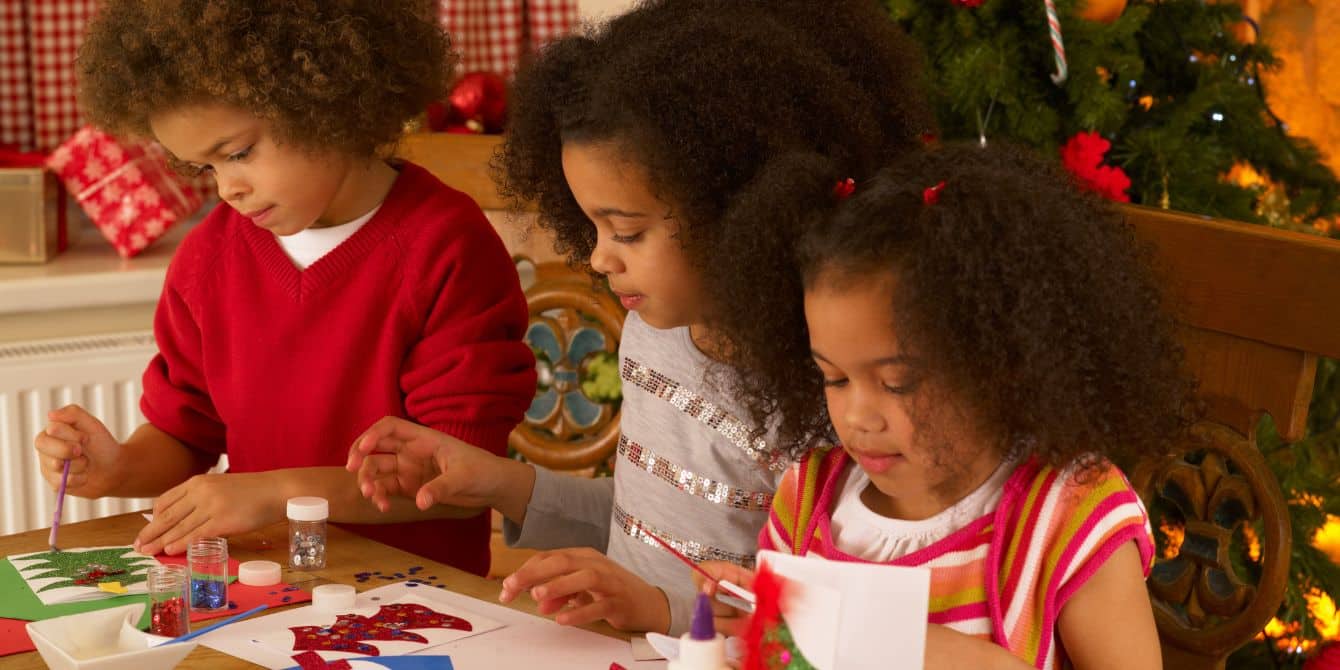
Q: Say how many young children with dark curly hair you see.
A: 3